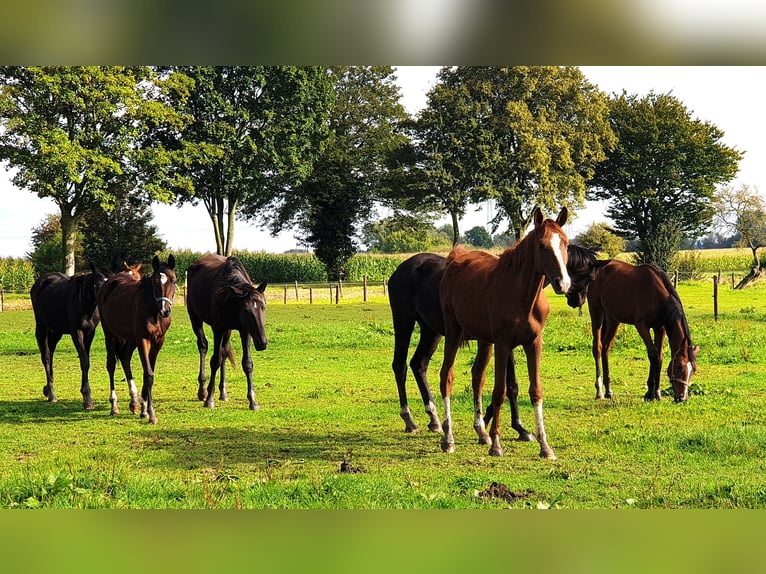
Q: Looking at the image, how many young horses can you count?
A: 7